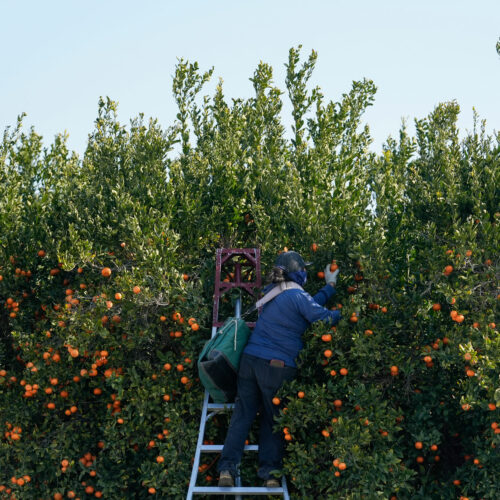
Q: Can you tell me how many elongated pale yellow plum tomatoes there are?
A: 0